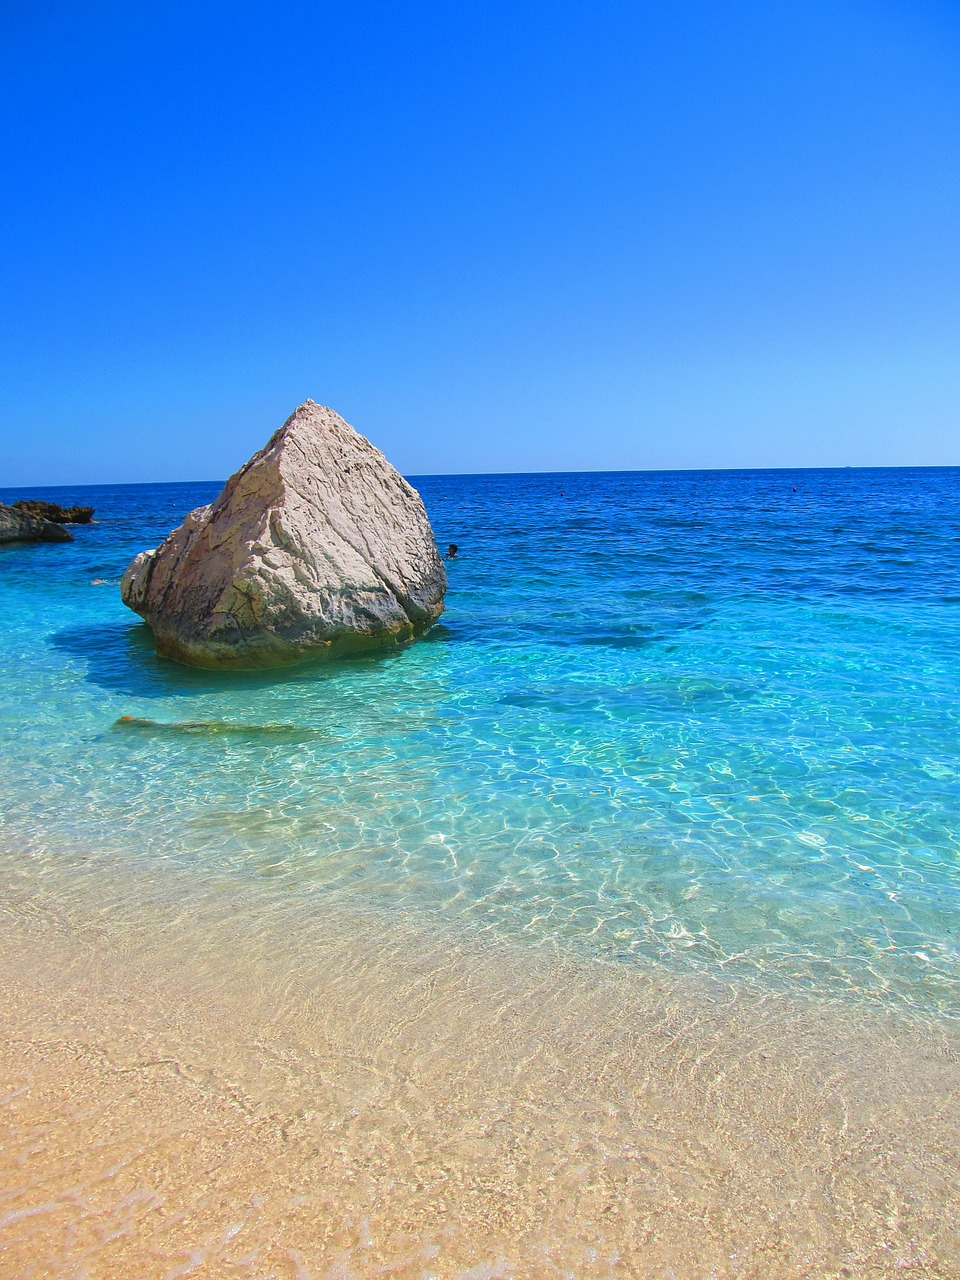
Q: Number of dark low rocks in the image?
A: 2